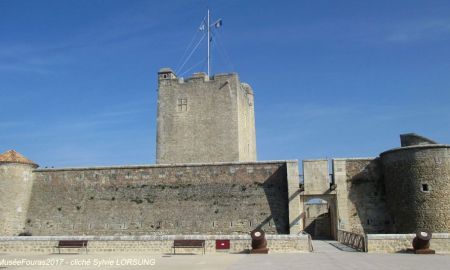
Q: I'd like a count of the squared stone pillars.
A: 2